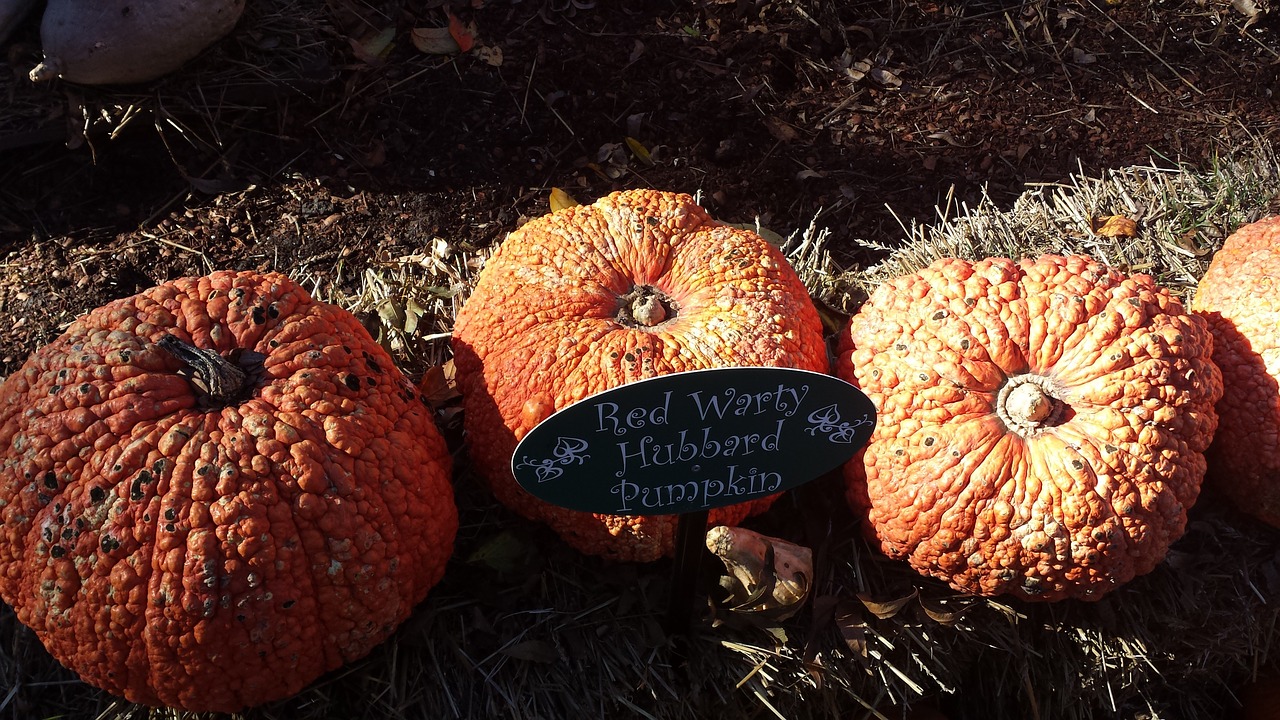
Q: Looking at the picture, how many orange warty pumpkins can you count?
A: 4